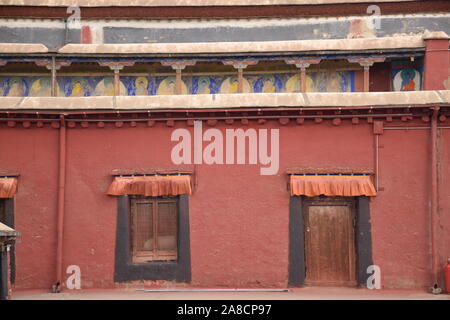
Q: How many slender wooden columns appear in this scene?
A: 6